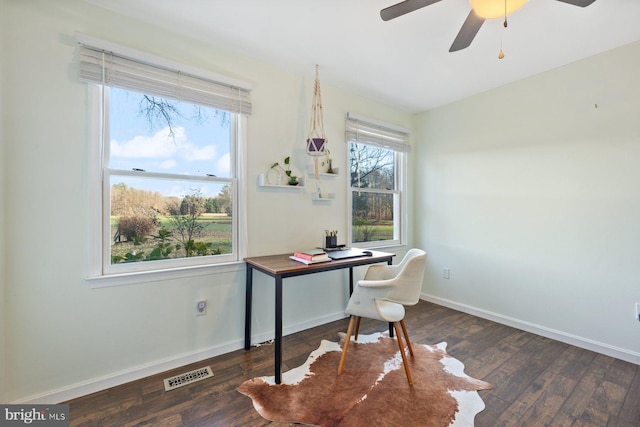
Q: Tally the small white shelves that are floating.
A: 3